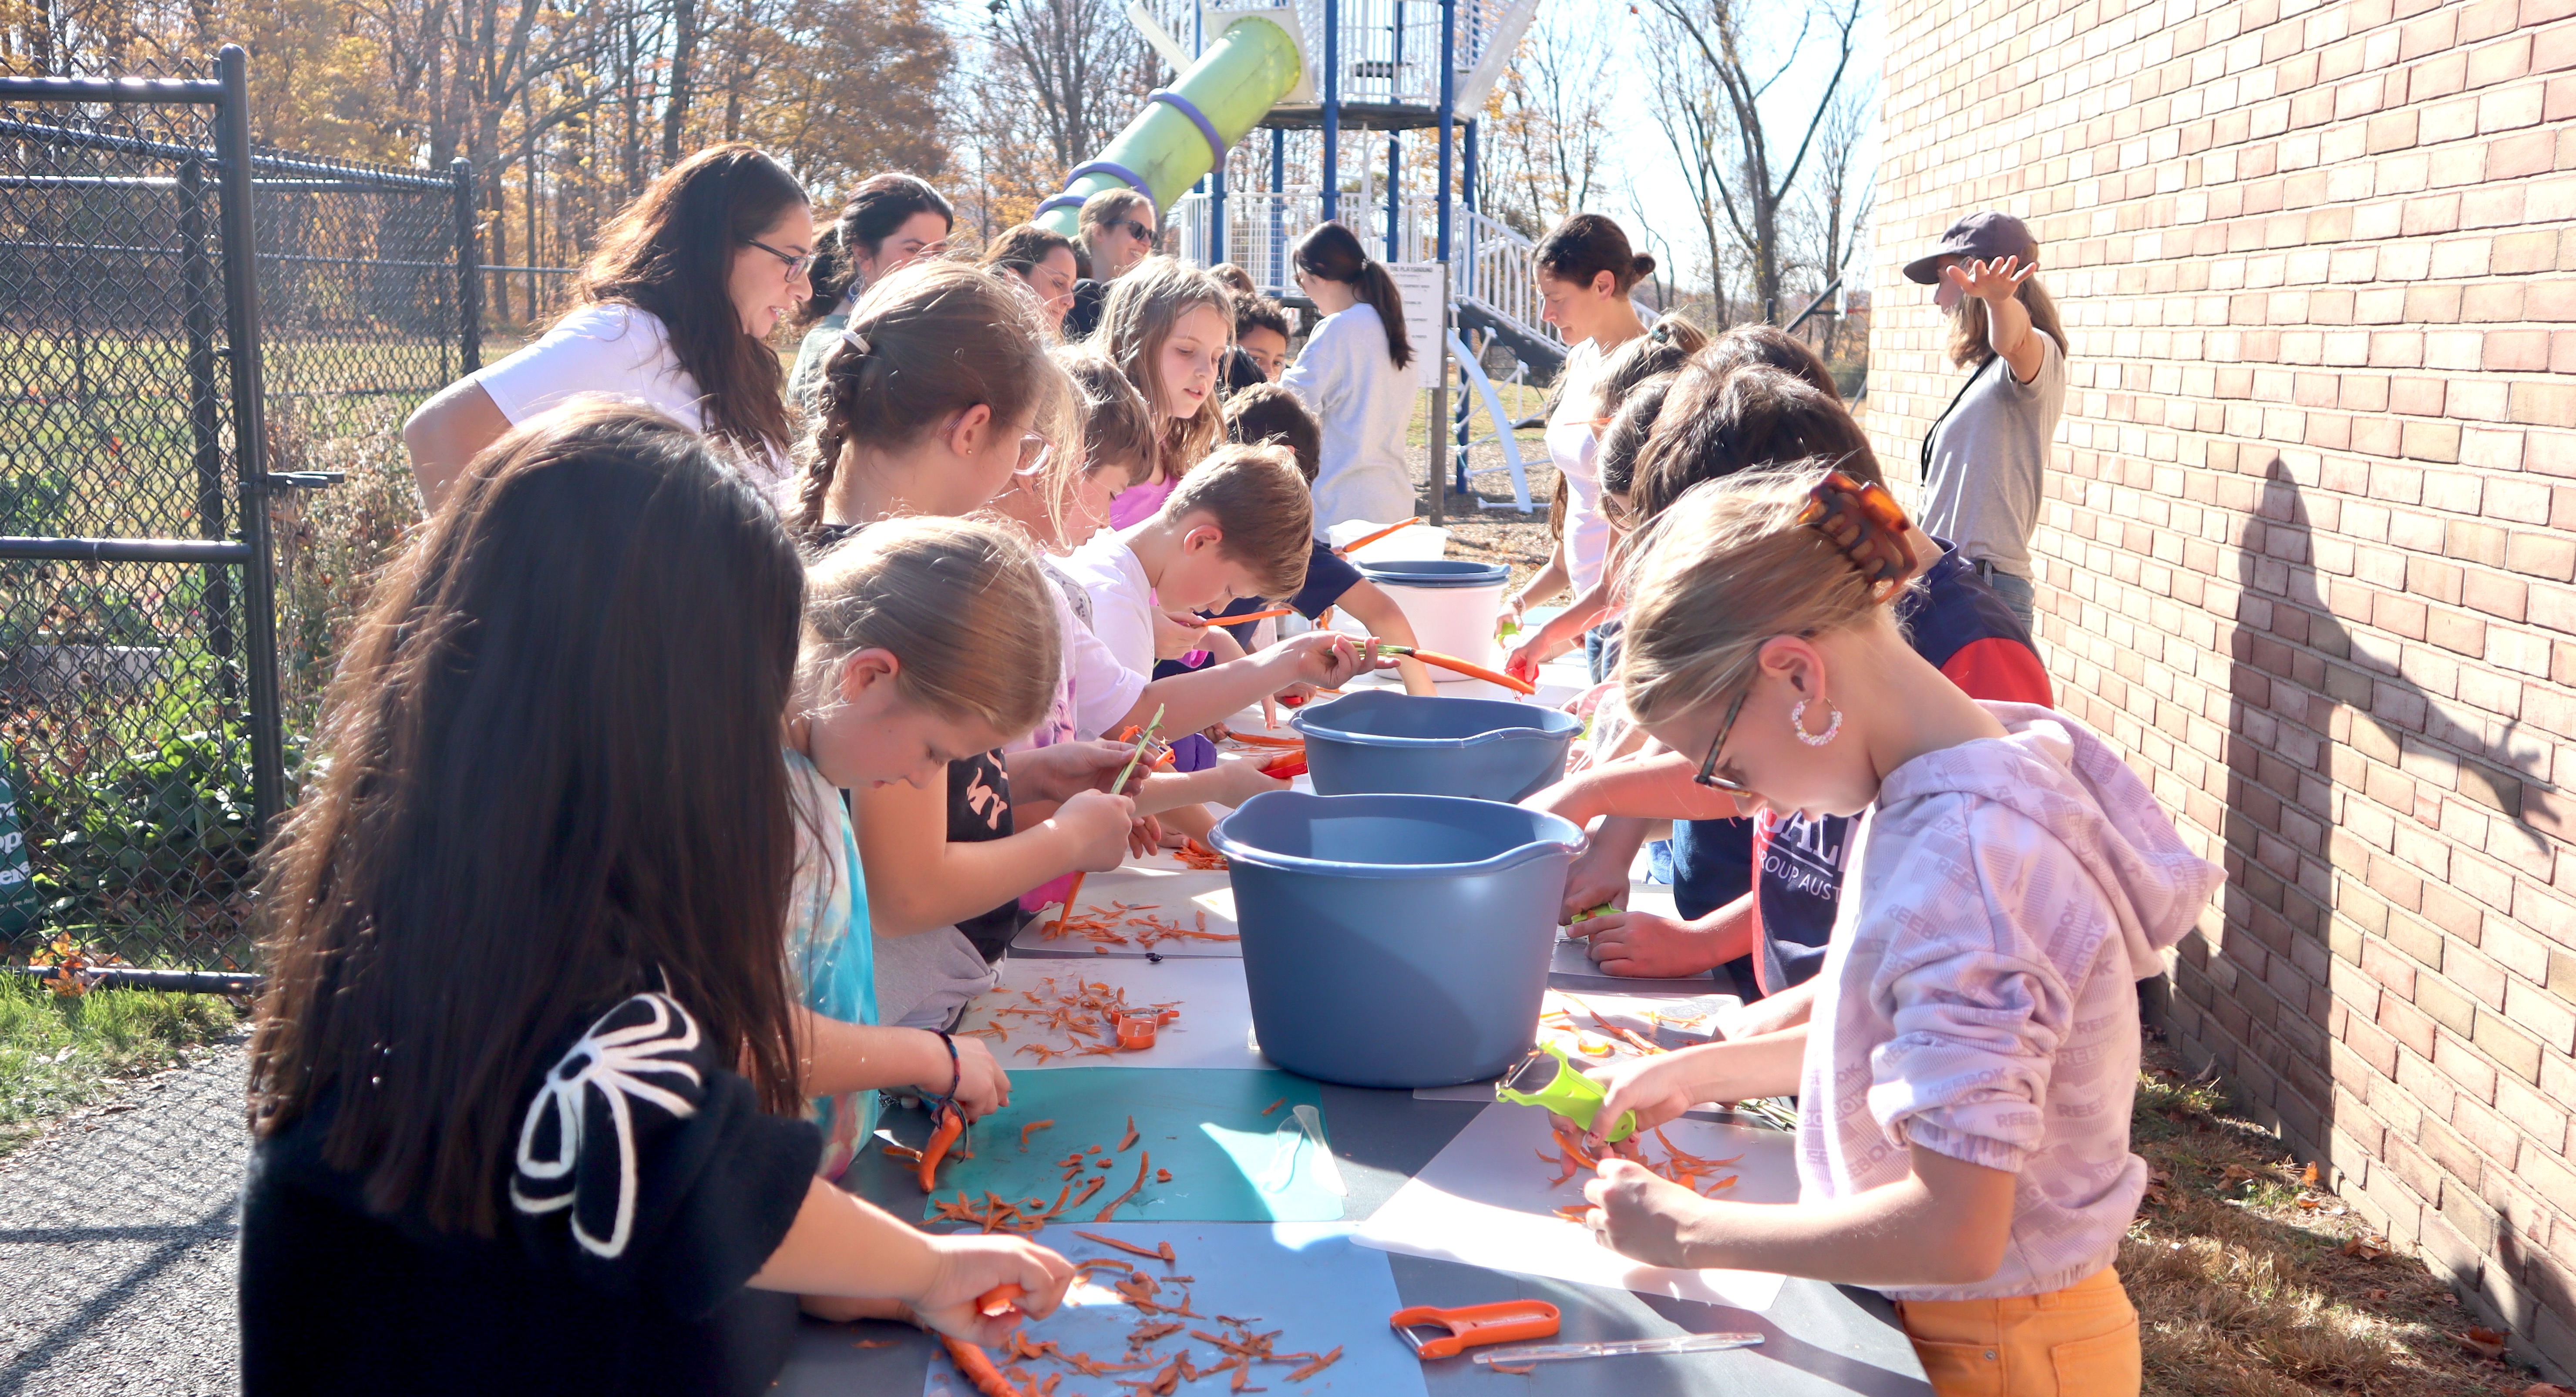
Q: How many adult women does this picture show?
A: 7